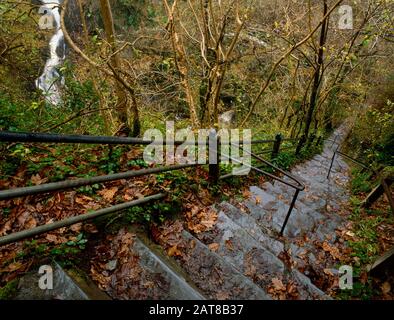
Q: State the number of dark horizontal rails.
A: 3